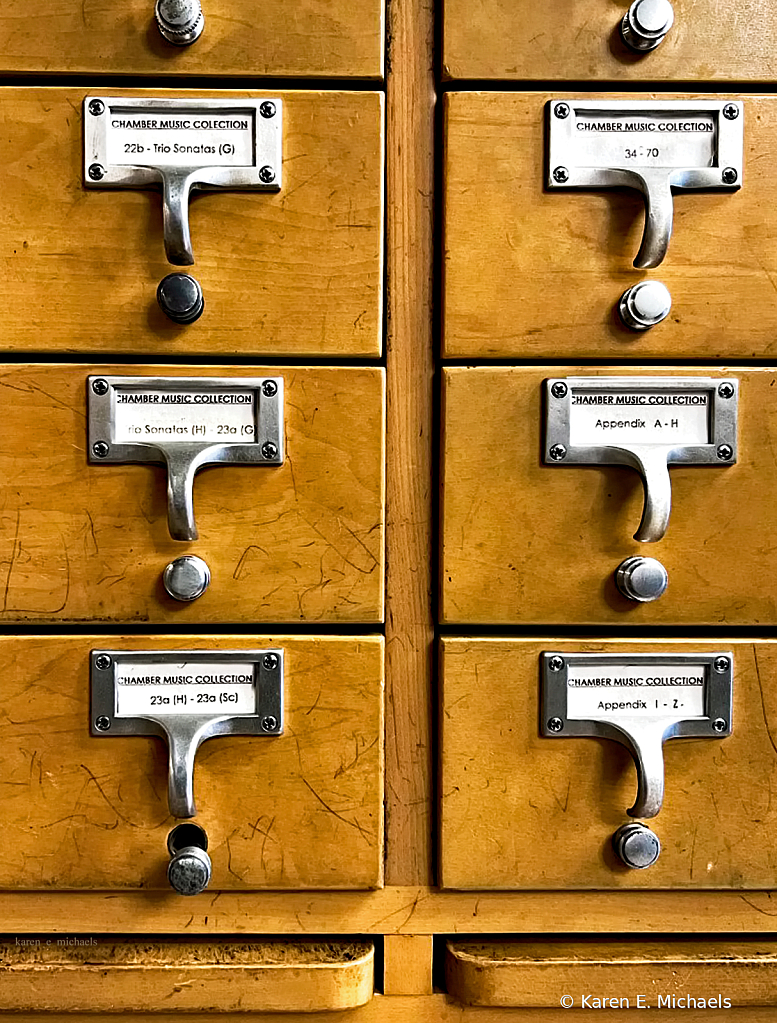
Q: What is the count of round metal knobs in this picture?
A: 8